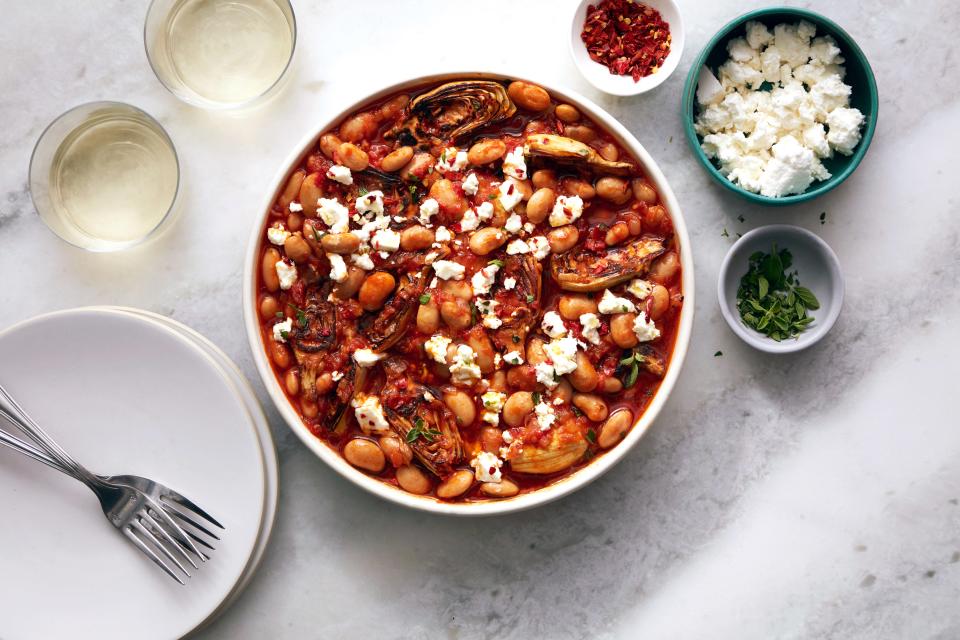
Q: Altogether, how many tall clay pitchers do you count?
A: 0